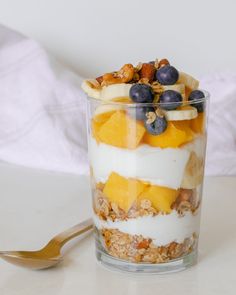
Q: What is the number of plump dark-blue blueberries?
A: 6